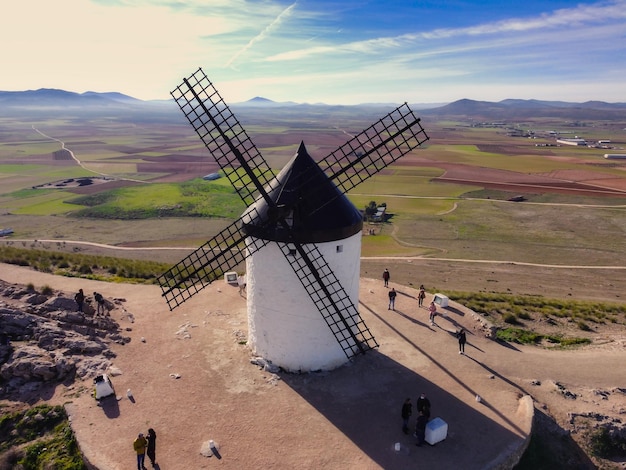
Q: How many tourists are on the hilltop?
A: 12